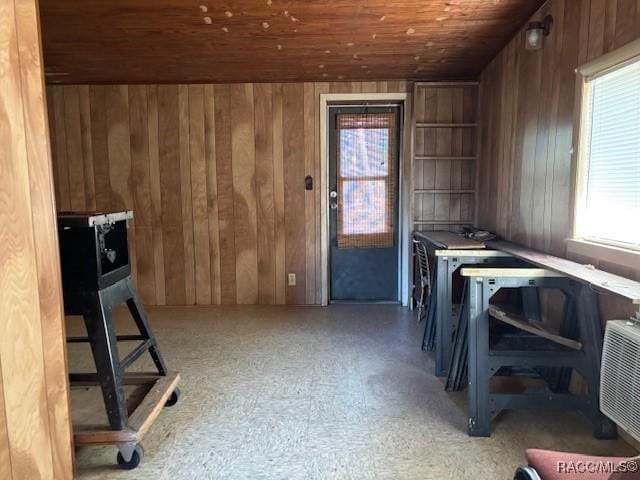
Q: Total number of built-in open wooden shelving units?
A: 1